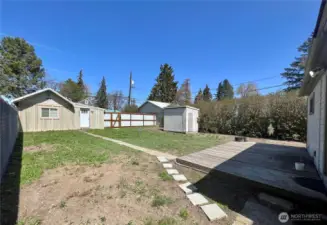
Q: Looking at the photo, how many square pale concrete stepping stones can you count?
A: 7